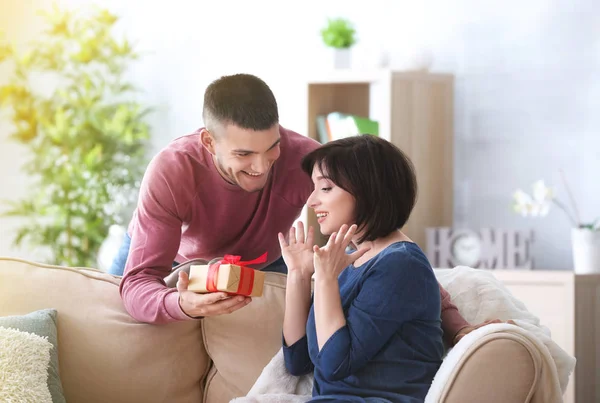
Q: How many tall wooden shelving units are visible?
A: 1